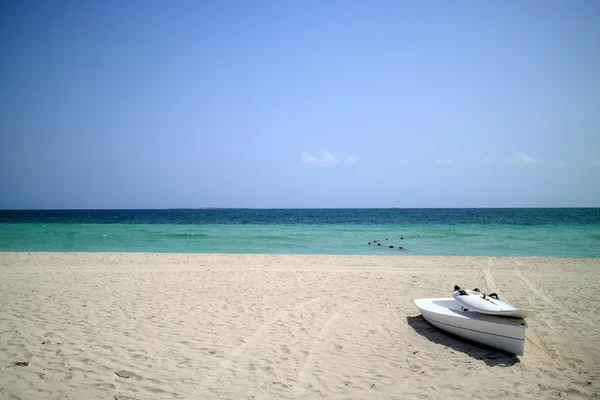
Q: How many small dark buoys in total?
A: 7